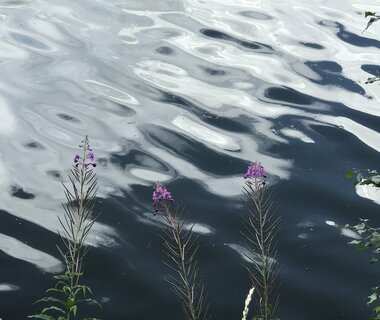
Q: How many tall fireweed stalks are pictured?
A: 3